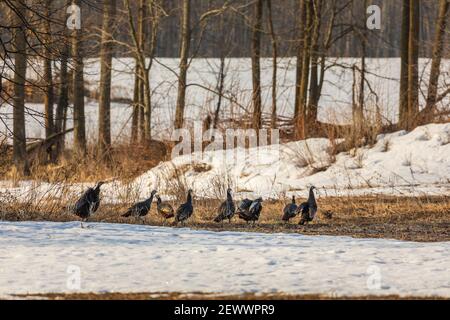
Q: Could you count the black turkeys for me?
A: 8